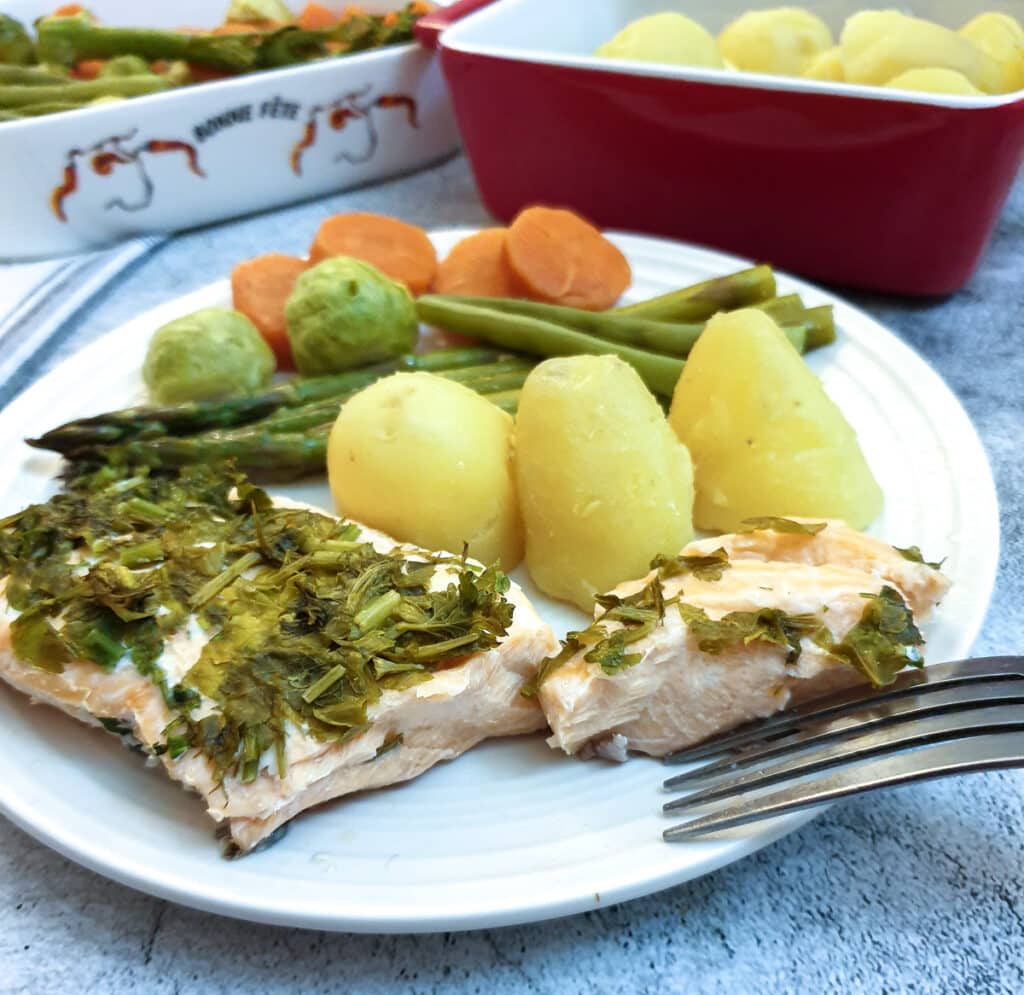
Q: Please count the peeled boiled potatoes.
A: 9